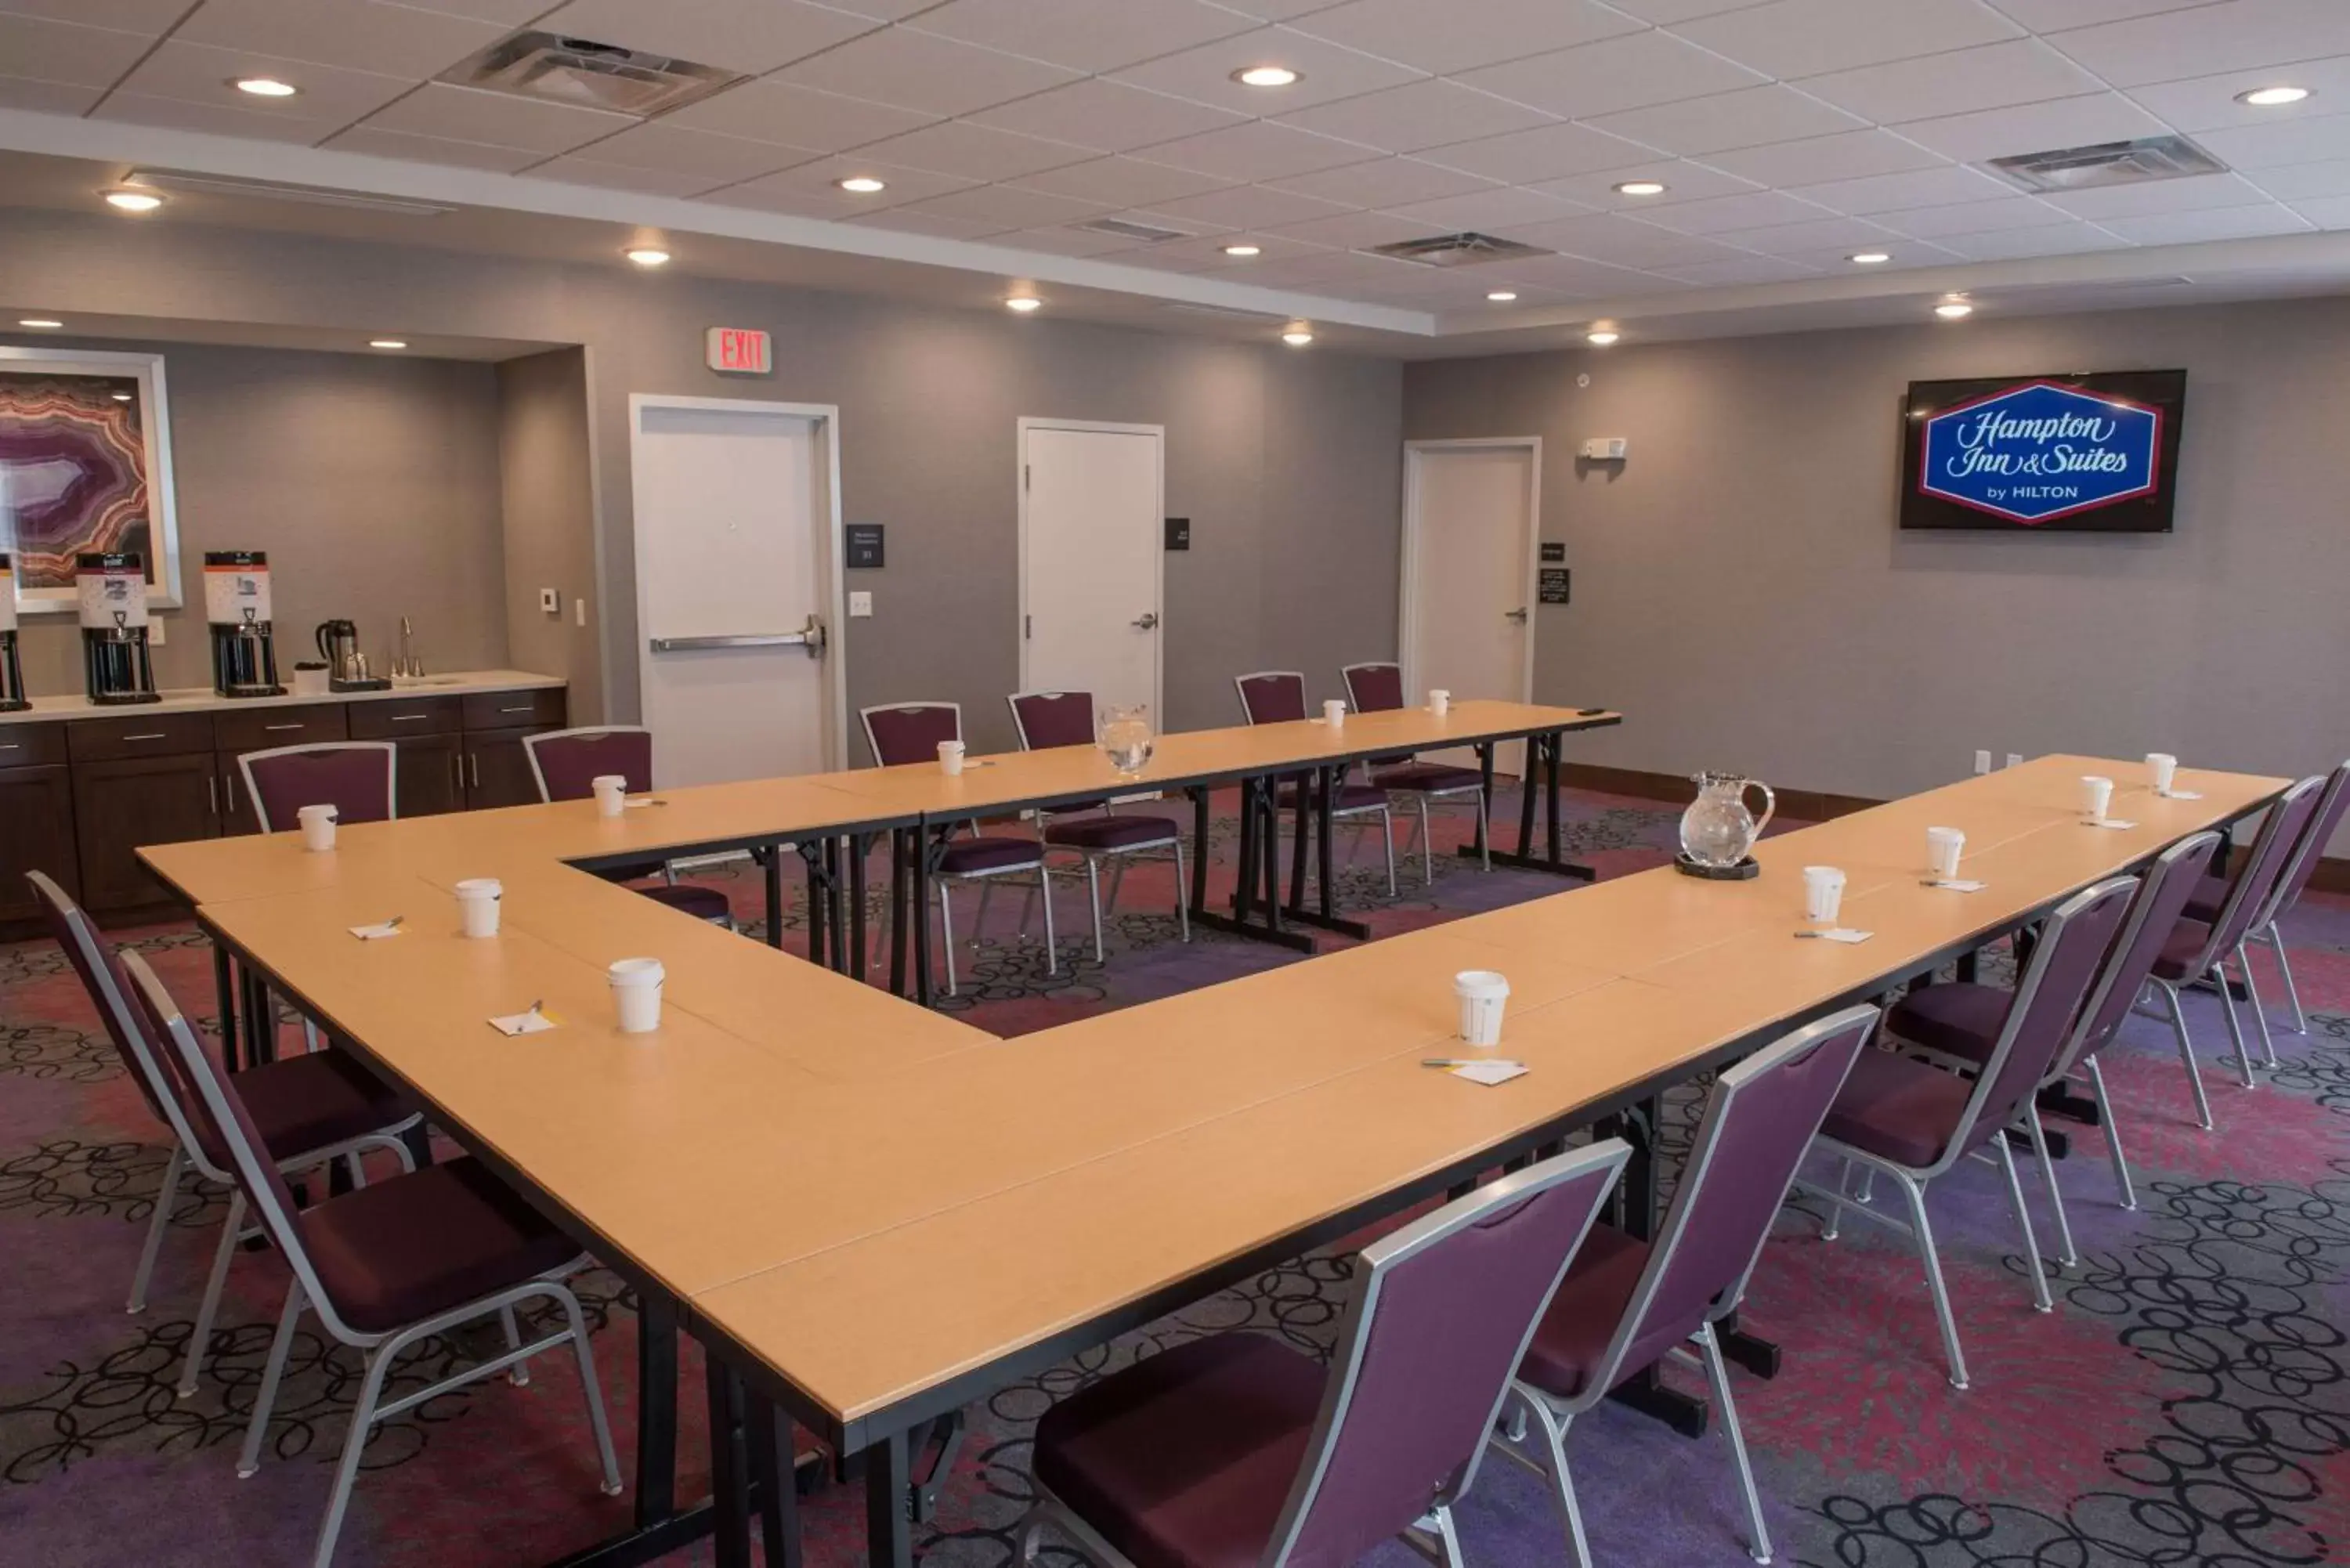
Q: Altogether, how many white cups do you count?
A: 12